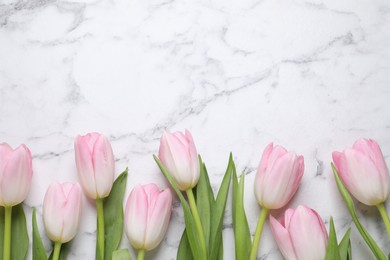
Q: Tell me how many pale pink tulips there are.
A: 8